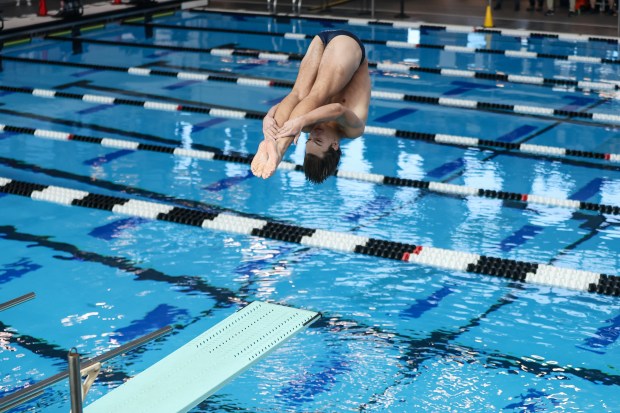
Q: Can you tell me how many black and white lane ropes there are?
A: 7